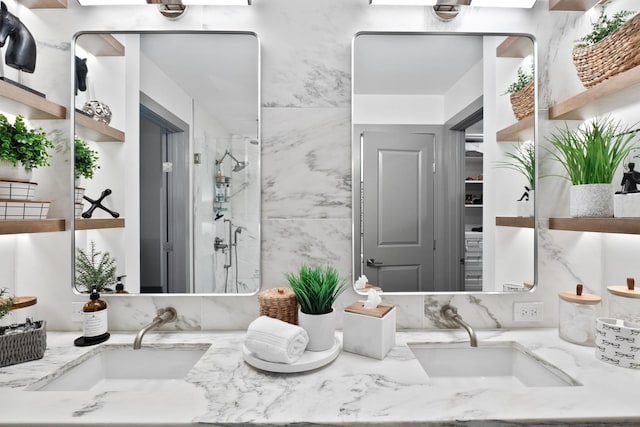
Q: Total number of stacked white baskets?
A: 2